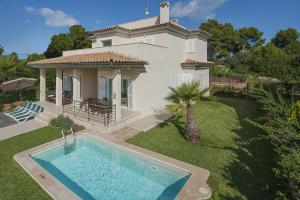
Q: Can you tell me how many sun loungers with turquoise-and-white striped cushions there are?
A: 4